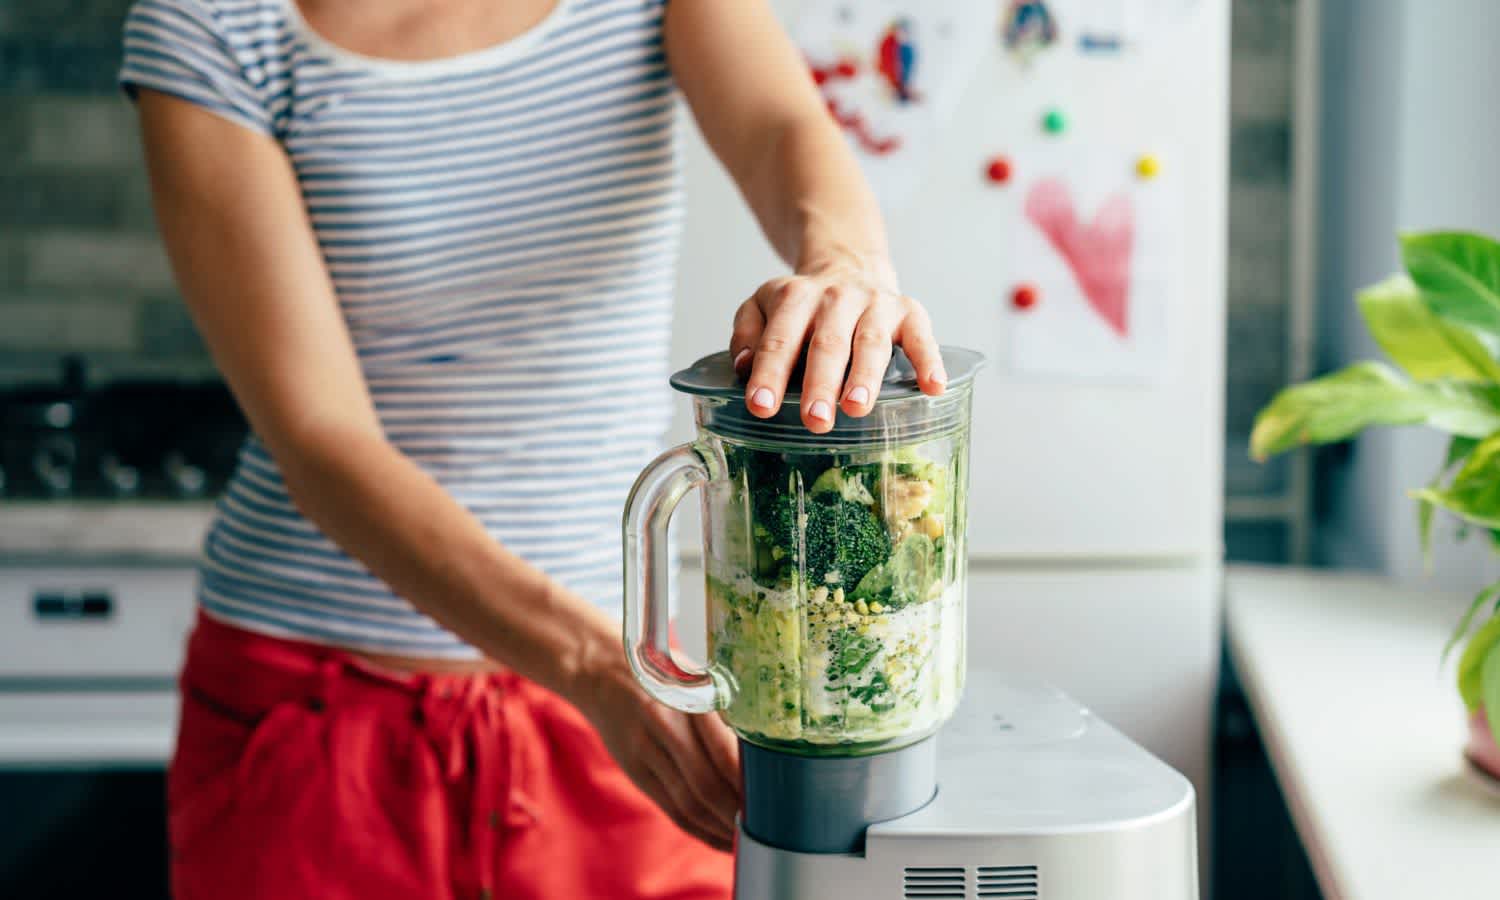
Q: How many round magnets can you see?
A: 4